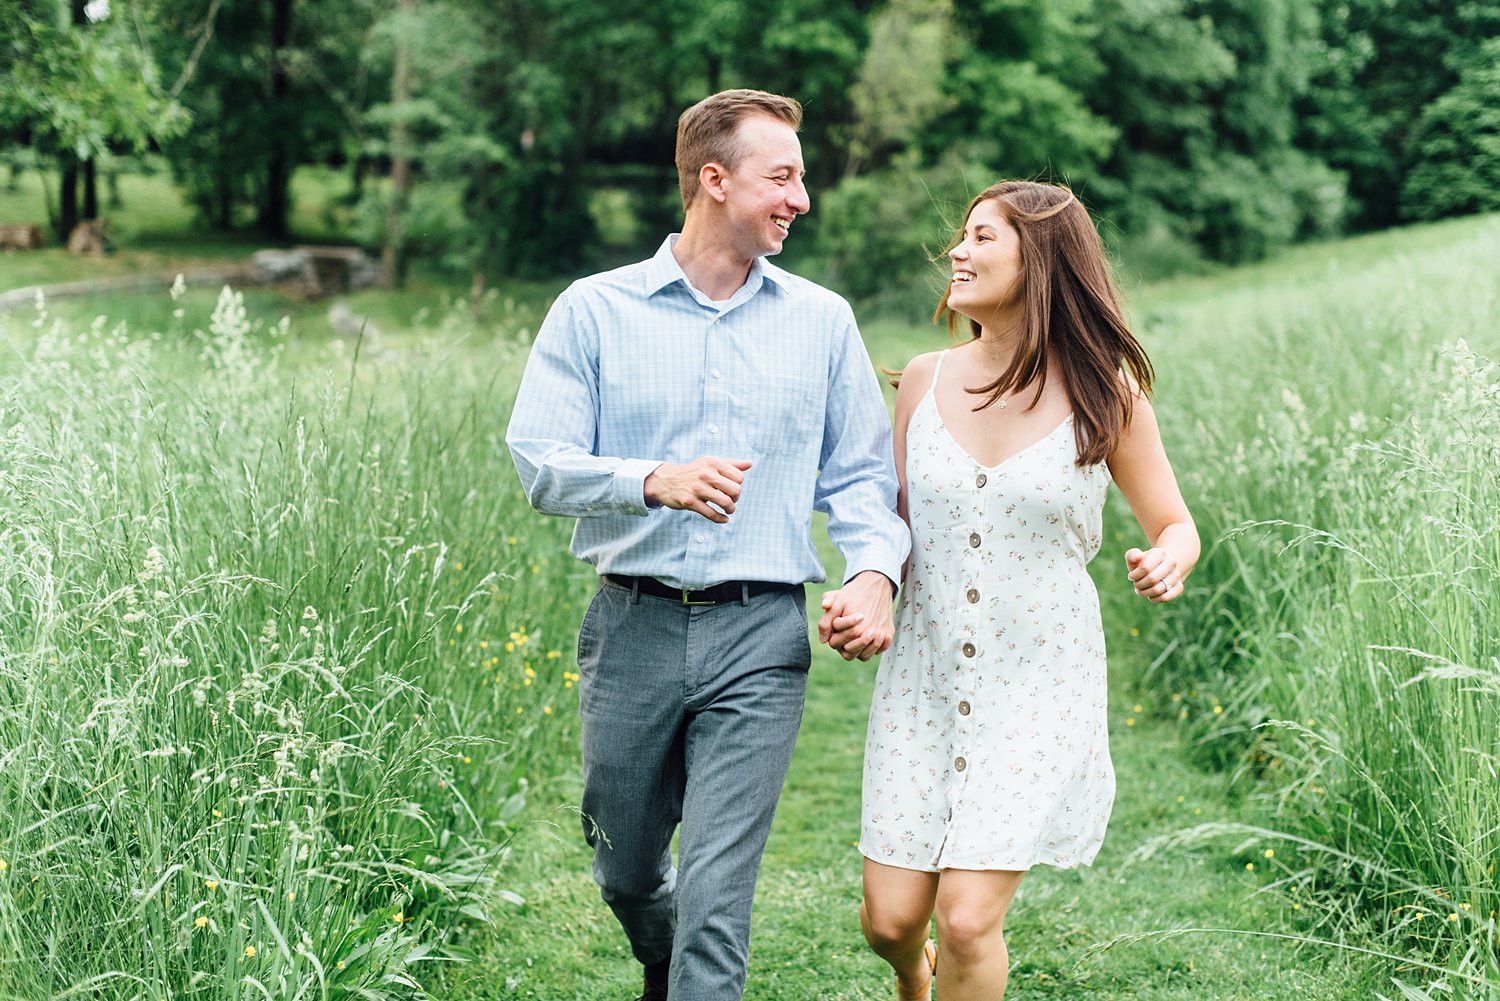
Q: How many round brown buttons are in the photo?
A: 6